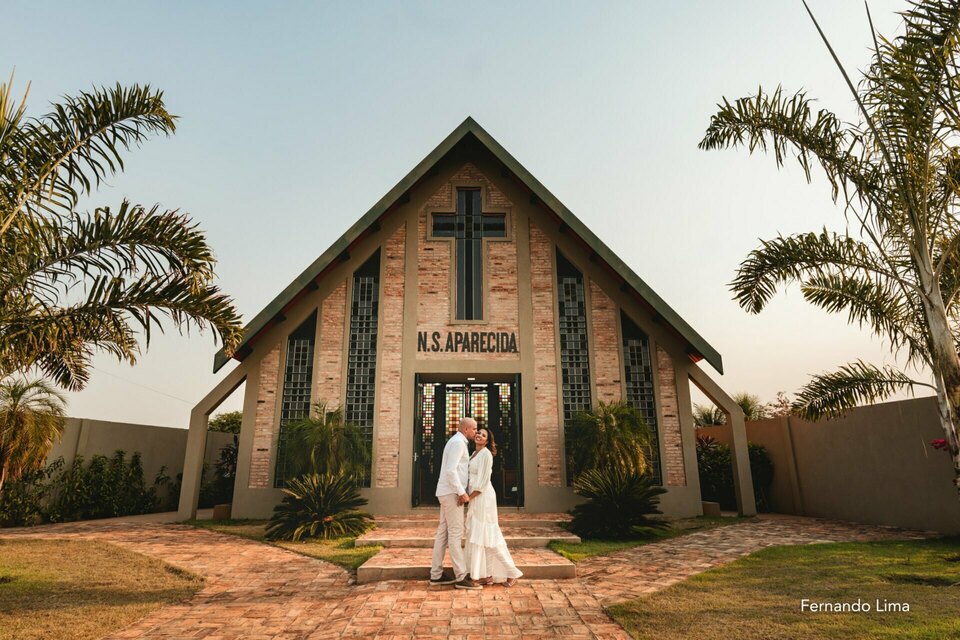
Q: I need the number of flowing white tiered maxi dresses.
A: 1